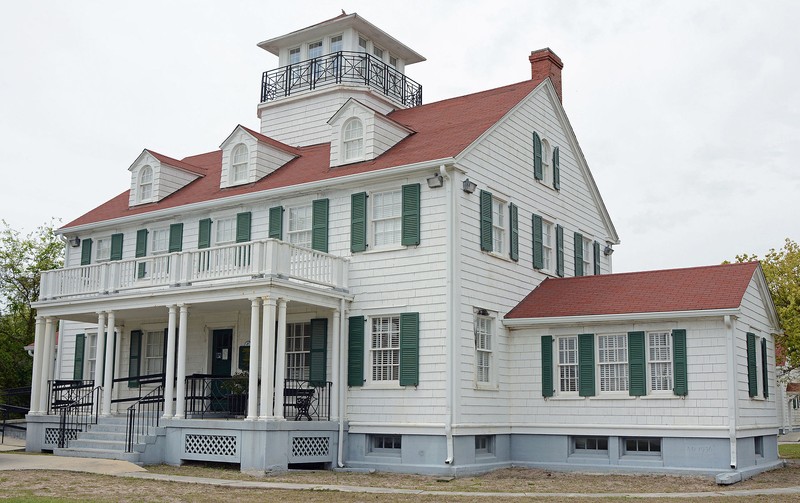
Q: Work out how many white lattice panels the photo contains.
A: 3